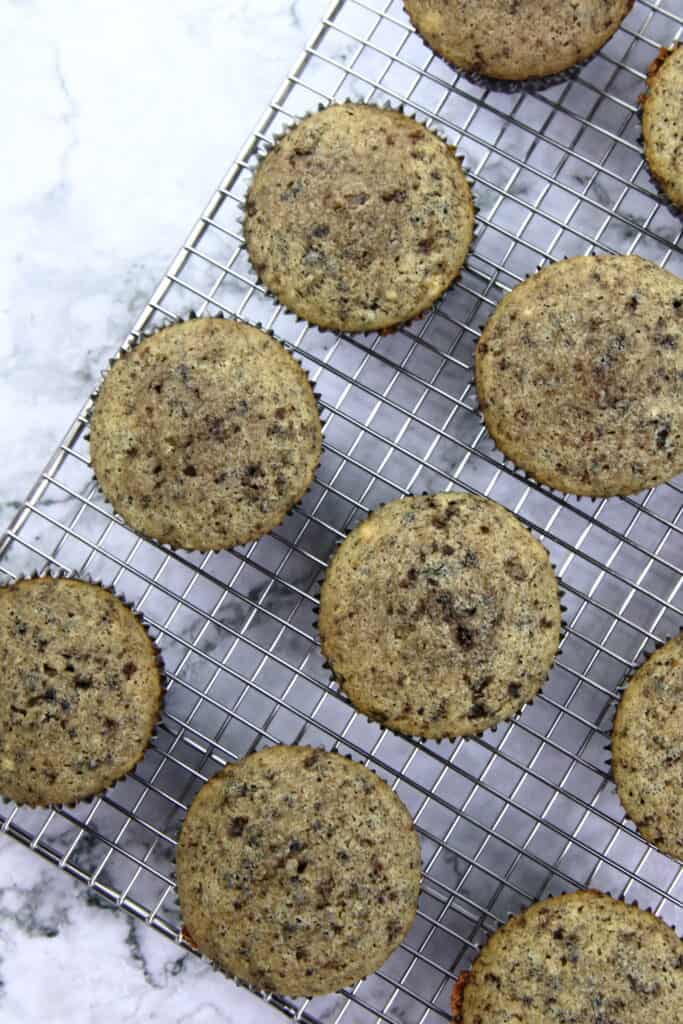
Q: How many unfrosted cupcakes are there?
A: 10